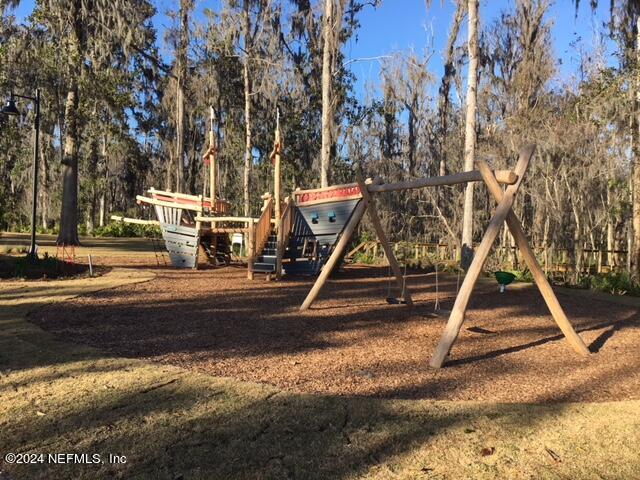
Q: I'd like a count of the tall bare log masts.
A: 2